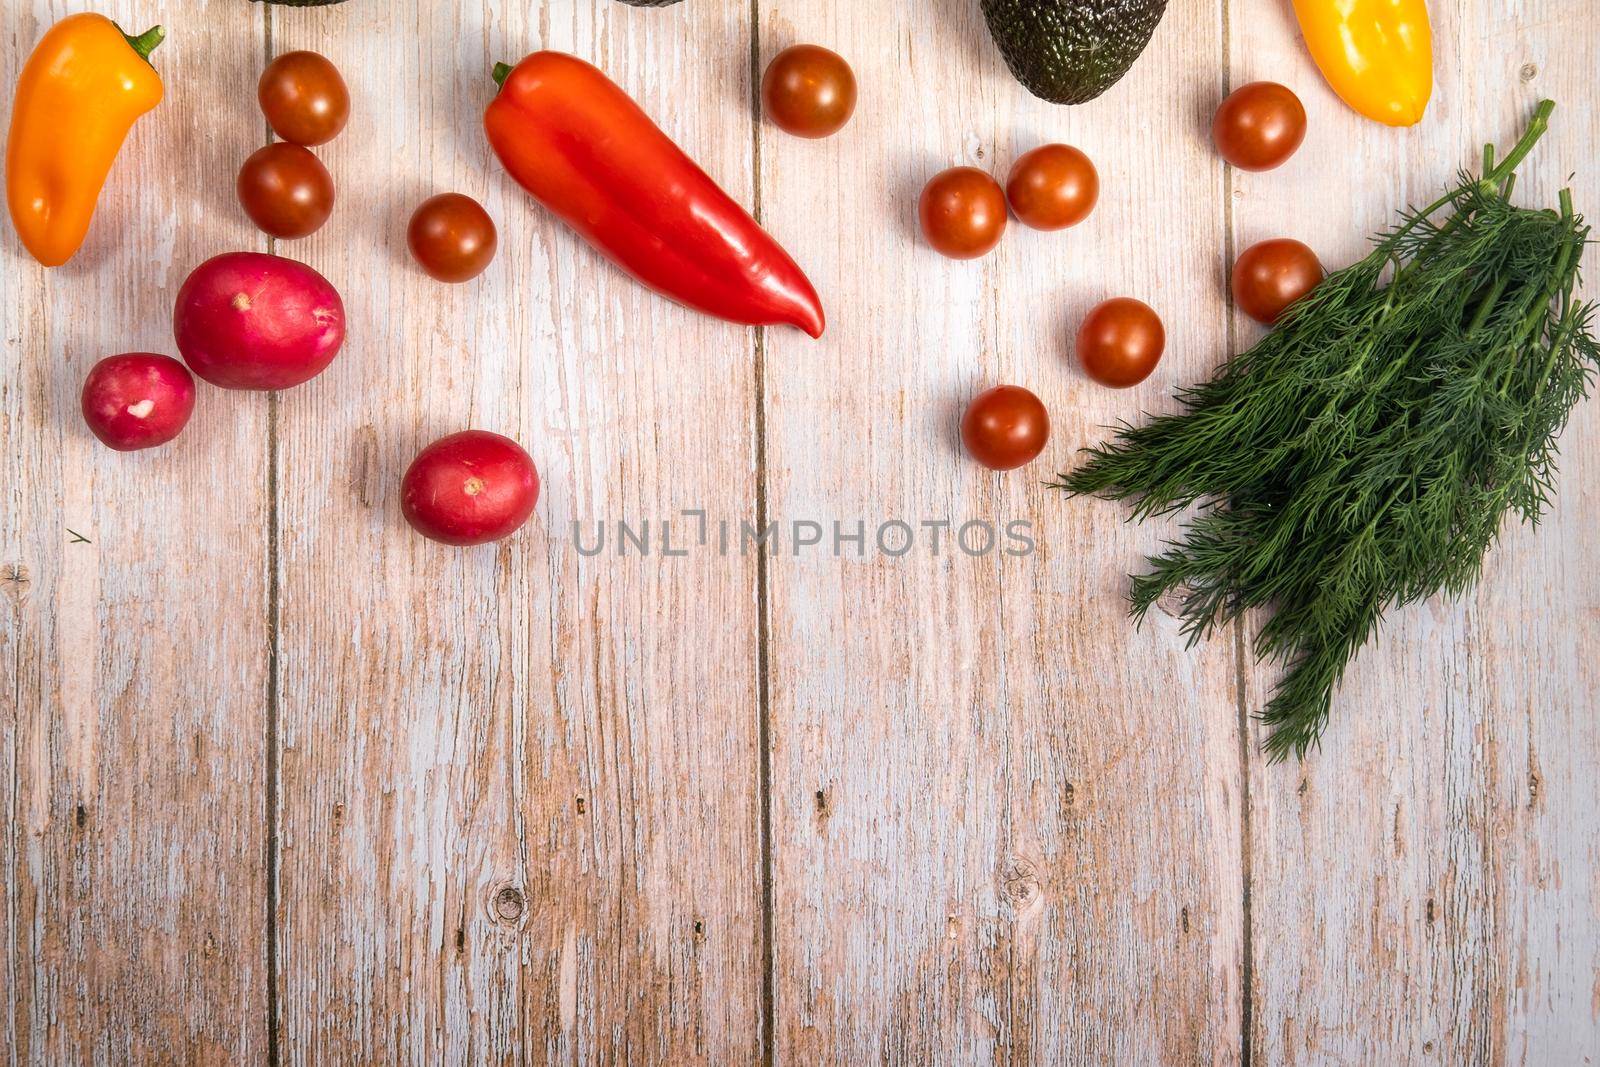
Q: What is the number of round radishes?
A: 3